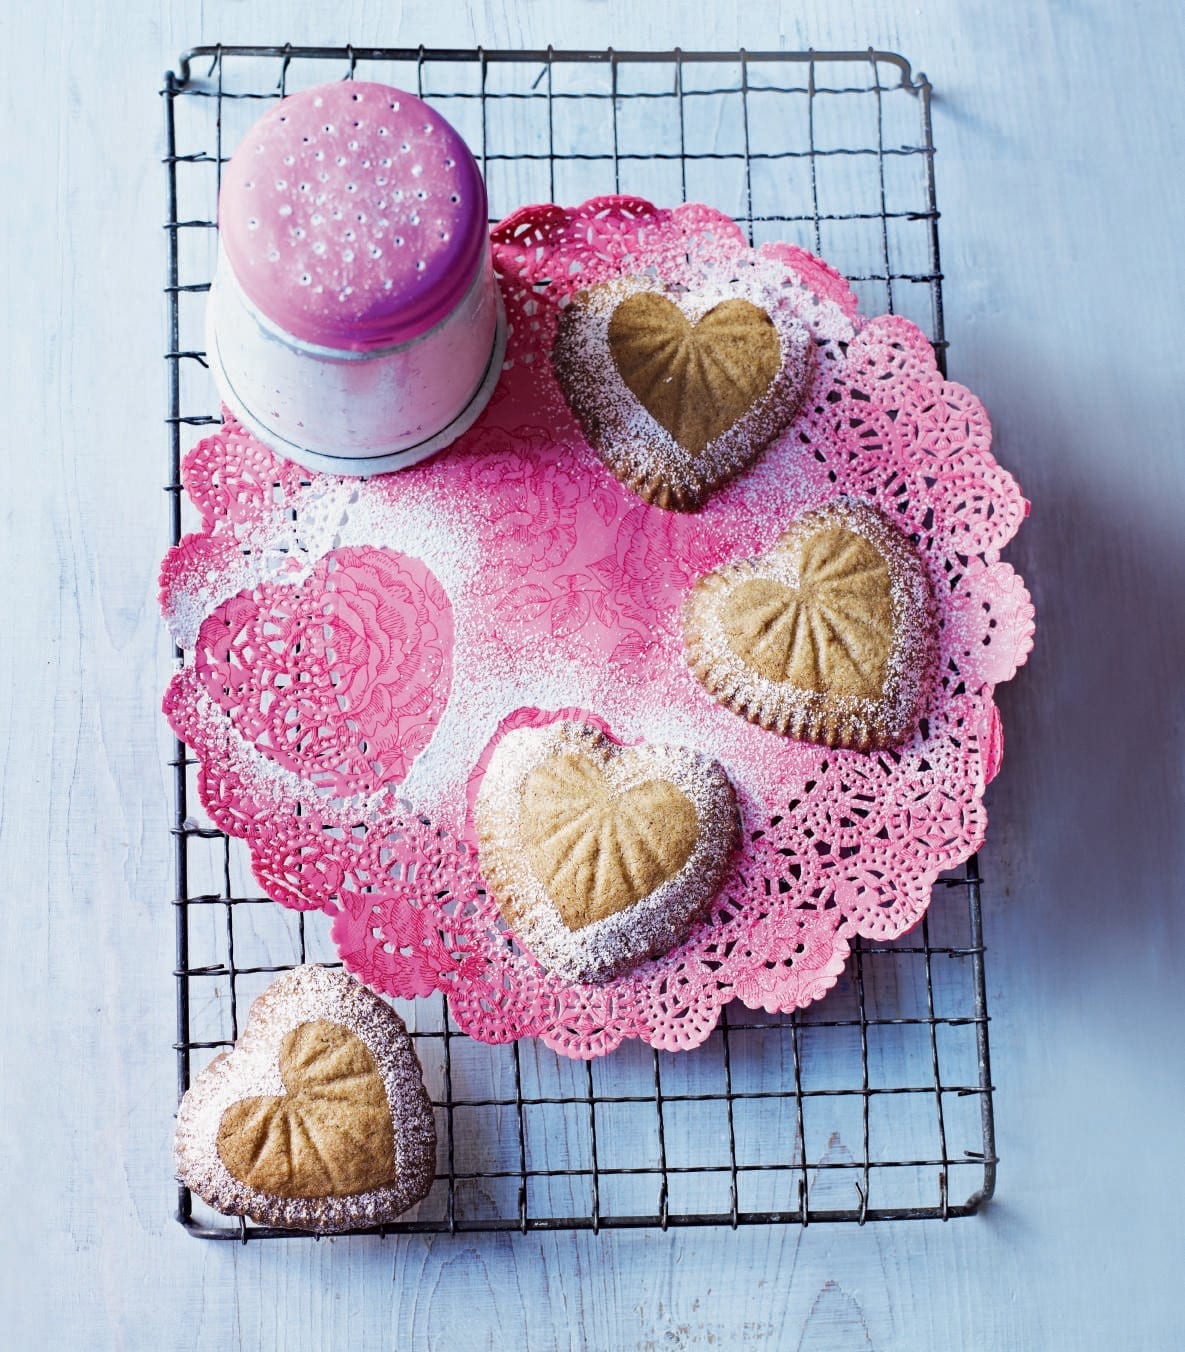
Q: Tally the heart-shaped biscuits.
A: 4